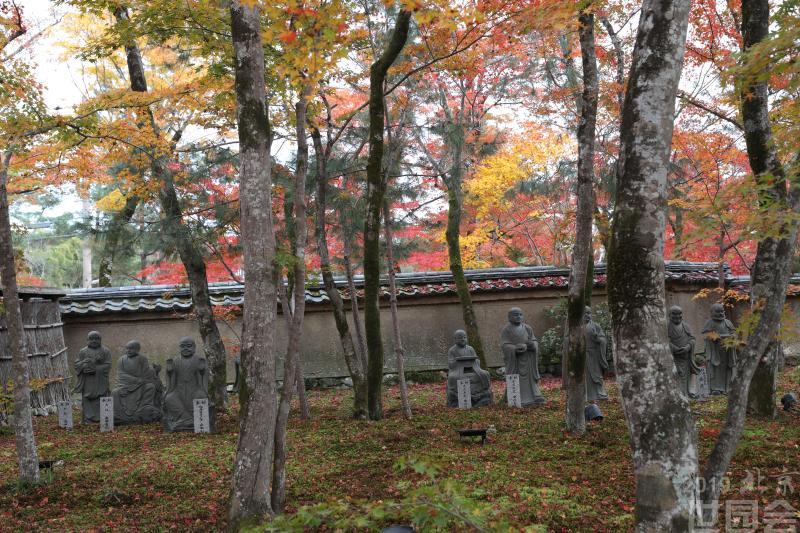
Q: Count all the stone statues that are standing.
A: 5